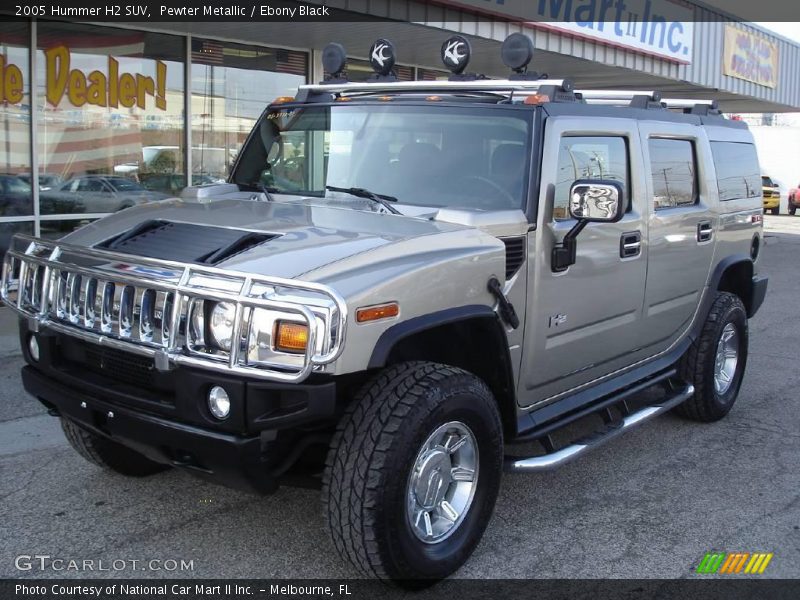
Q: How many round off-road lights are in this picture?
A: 4